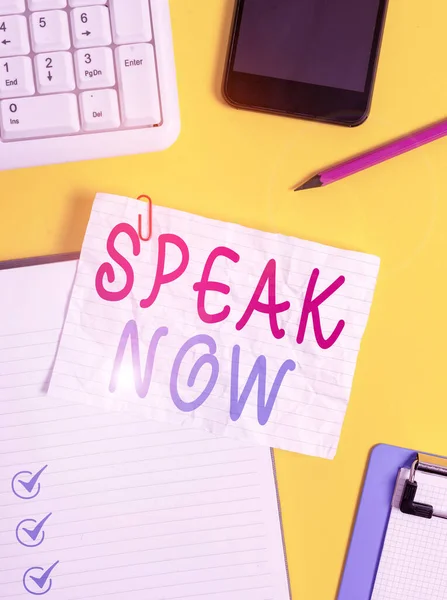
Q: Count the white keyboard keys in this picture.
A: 13